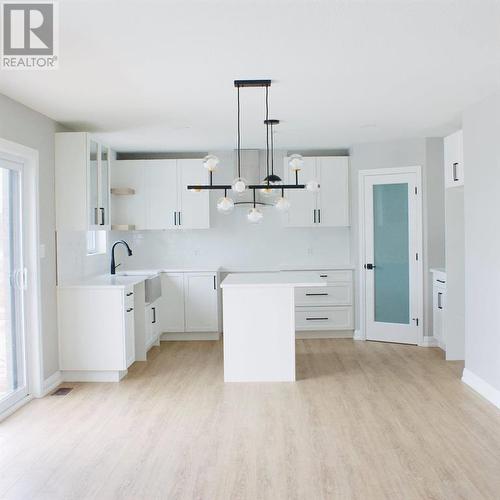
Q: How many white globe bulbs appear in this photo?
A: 7